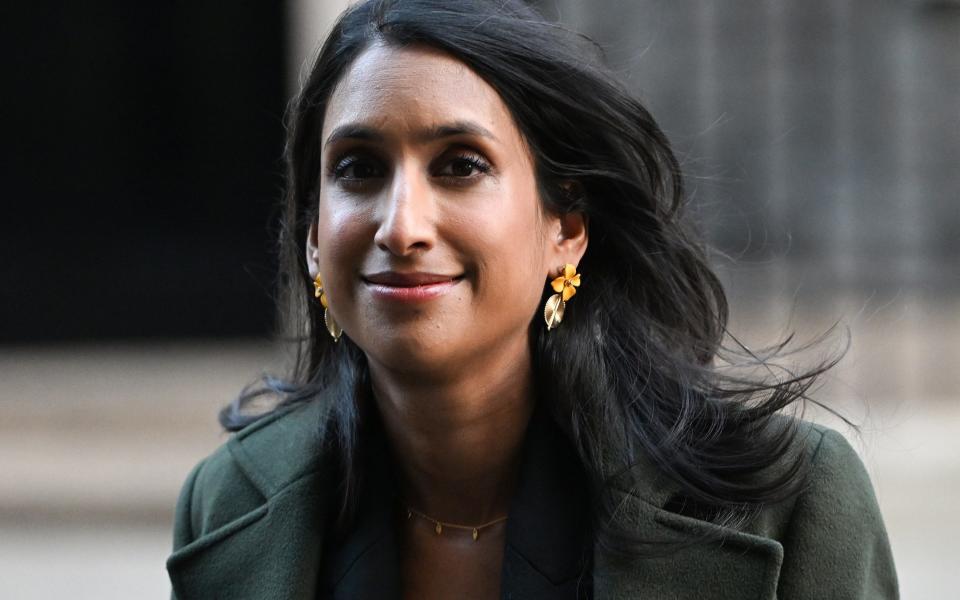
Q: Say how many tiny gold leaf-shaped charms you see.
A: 3